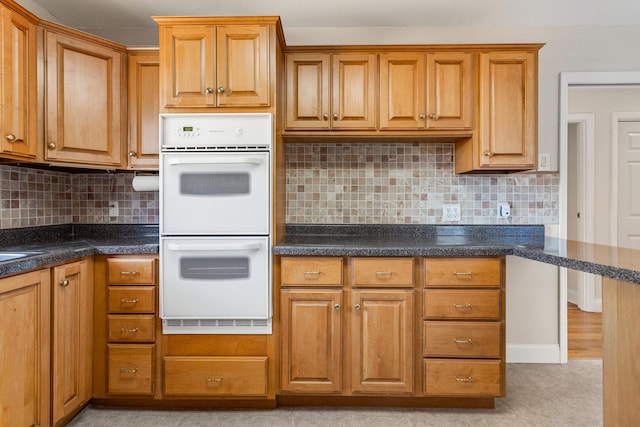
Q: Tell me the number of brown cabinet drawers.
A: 11